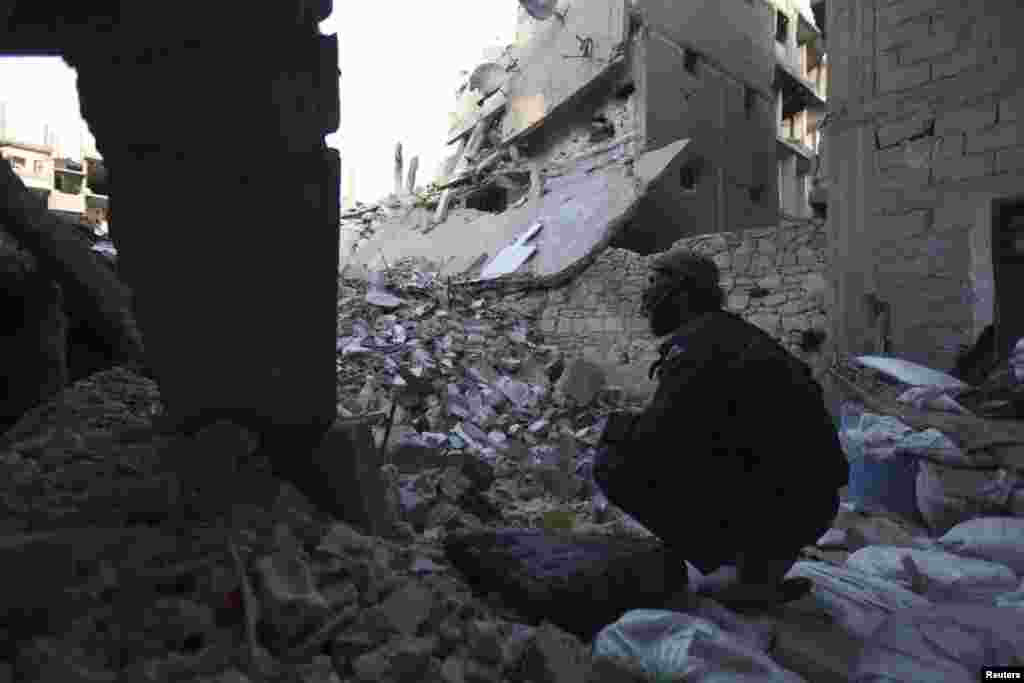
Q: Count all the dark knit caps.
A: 1